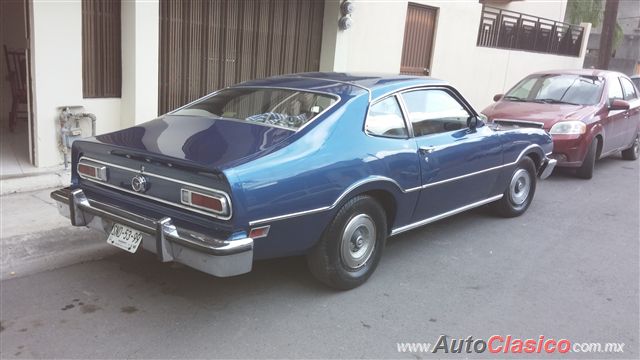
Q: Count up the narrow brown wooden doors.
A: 1